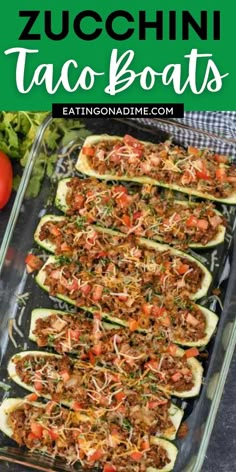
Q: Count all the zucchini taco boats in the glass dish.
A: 7